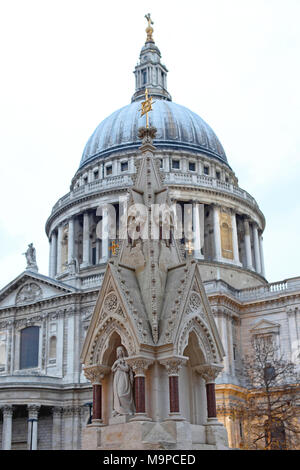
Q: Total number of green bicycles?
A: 0